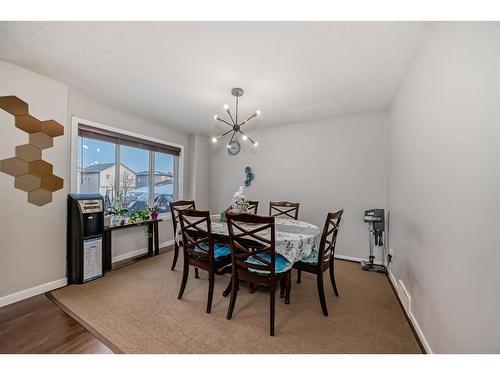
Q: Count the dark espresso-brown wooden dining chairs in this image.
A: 6